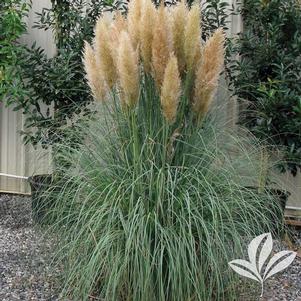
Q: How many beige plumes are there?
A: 11